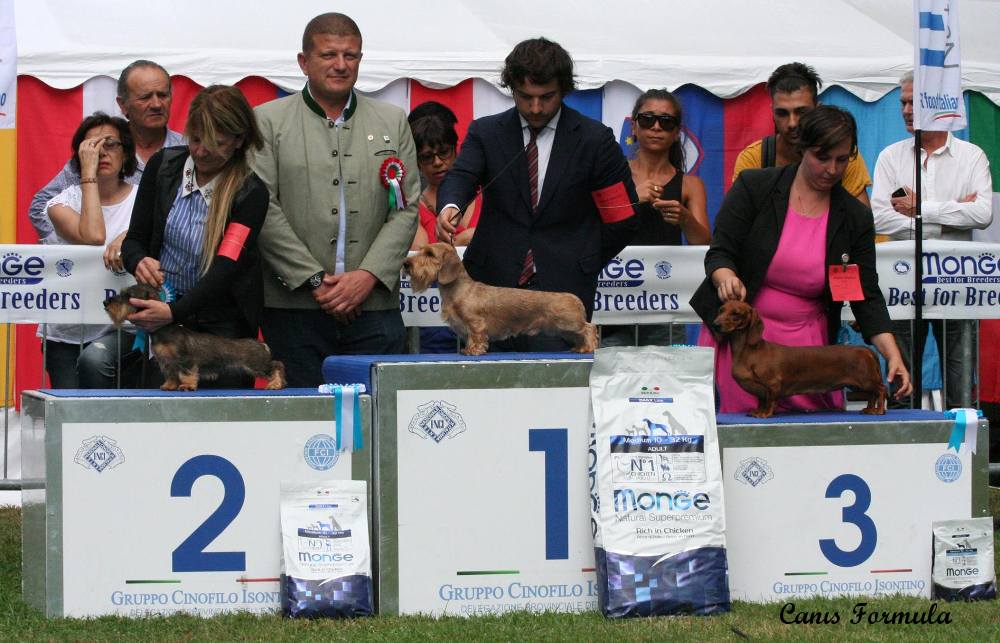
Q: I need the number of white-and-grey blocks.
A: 3